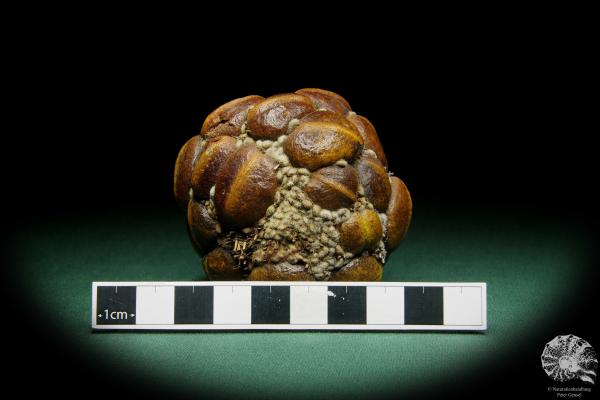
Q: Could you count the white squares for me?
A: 5